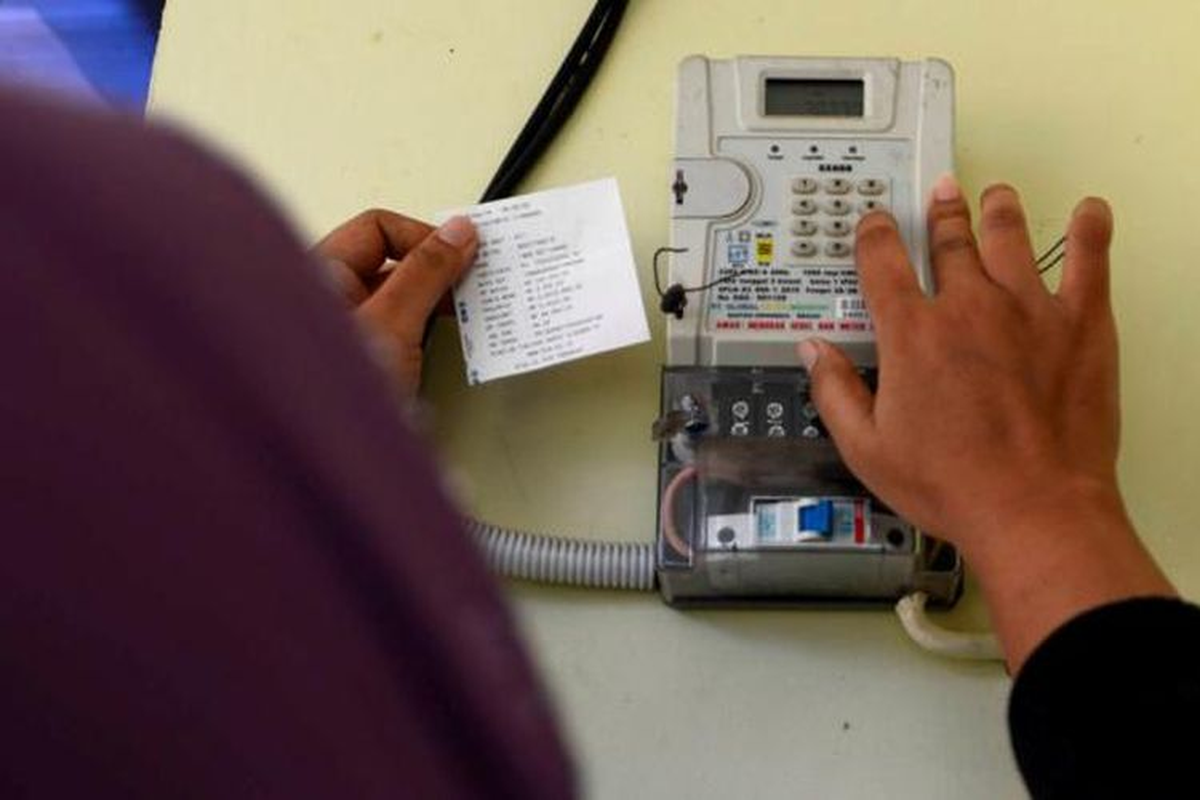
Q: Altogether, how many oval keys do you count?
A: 10